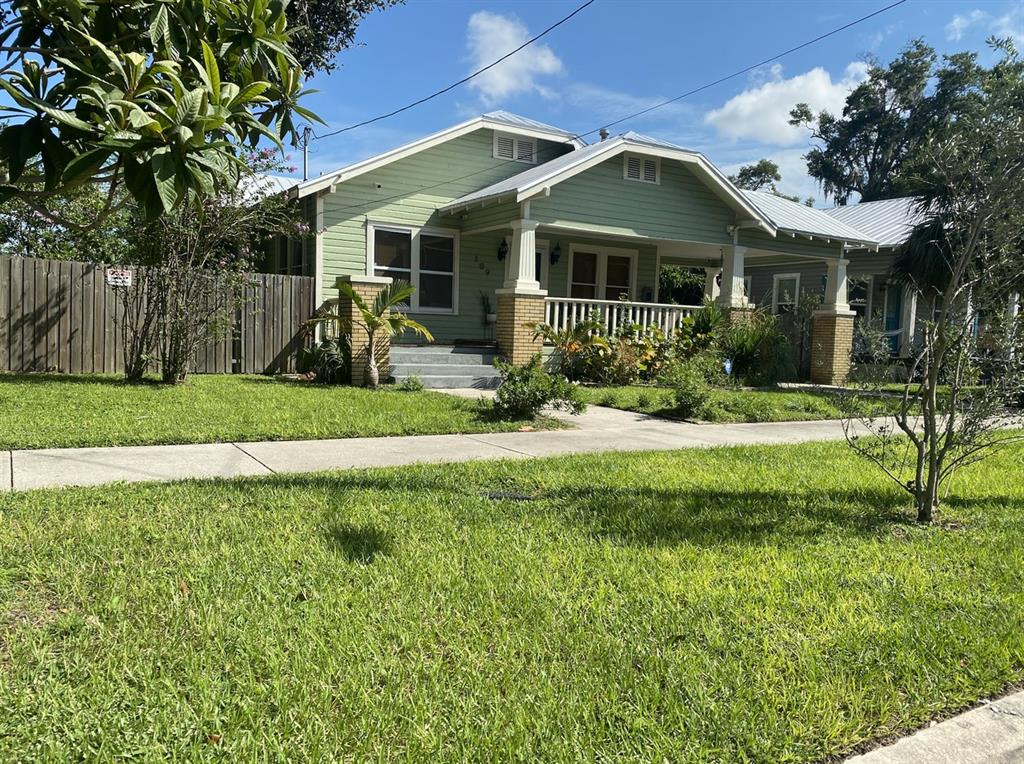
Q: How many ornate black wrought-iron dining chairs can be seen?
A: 0